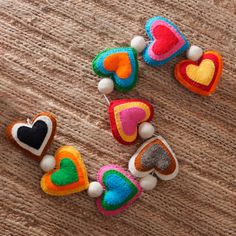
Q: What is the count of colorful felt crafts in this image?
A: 8